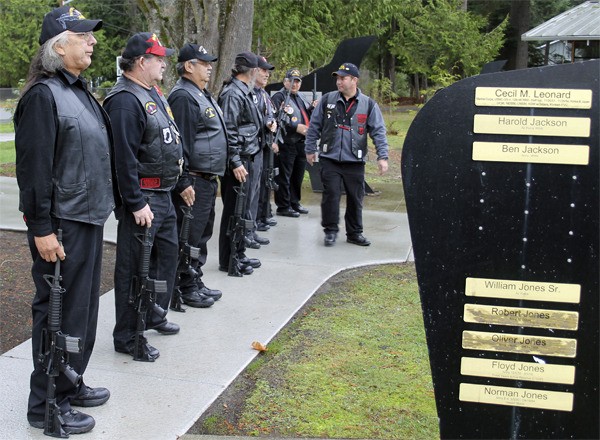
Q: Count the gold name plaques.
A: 8